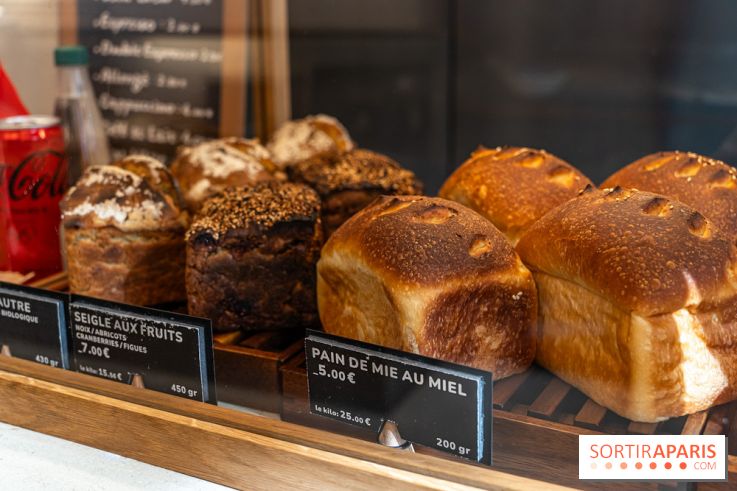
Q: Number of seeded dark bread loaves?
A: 2